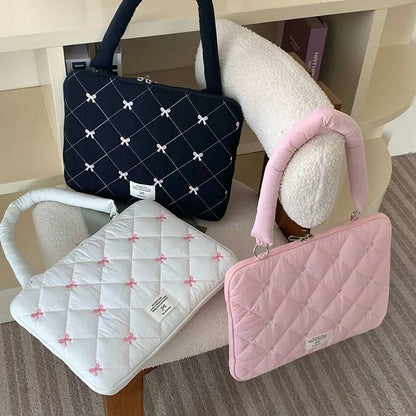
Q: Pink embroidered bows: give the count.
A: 14